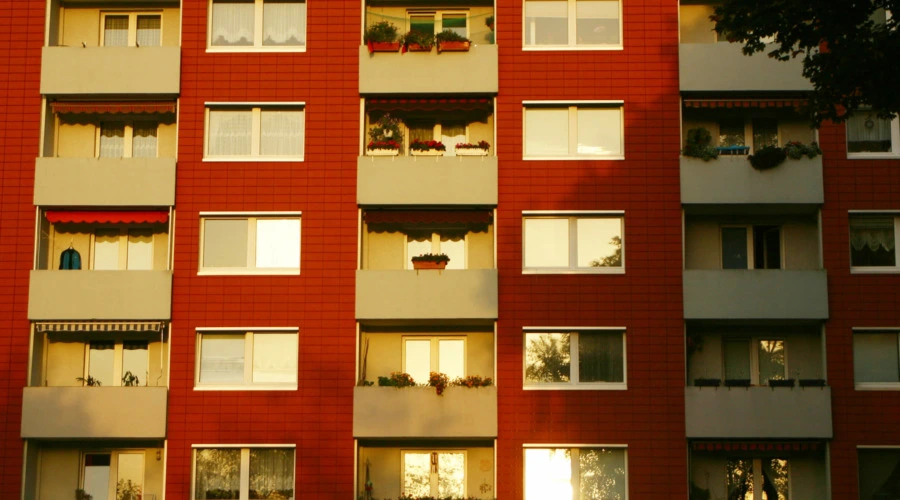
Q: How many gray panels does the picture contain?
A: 12